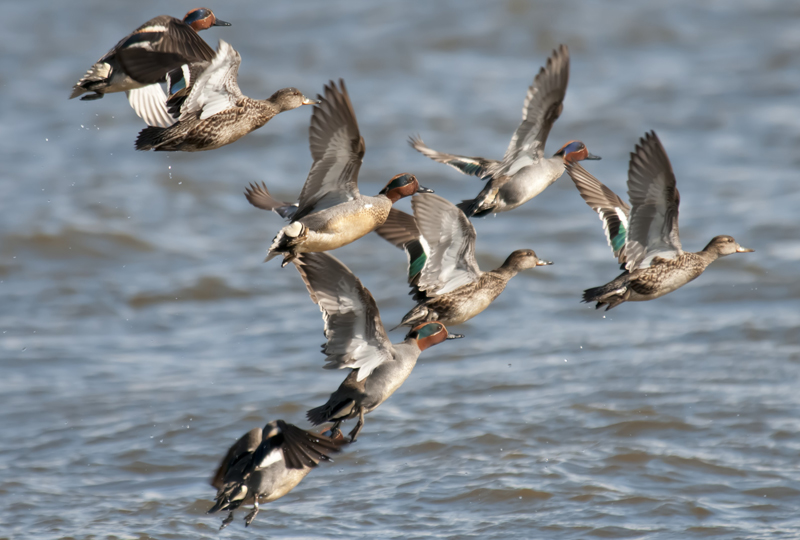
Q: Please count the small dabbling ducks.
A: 8